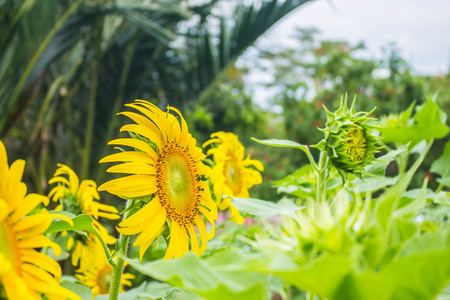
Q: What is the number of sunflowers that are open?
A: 5